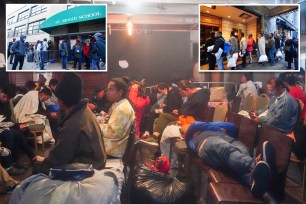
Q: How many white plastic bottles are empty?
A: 0